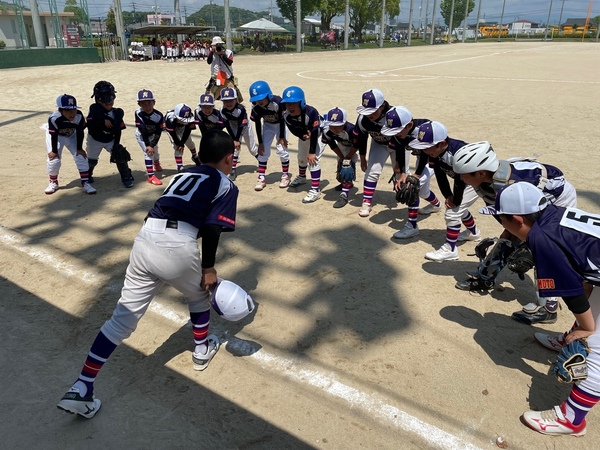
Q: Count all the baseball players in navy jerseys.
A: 15